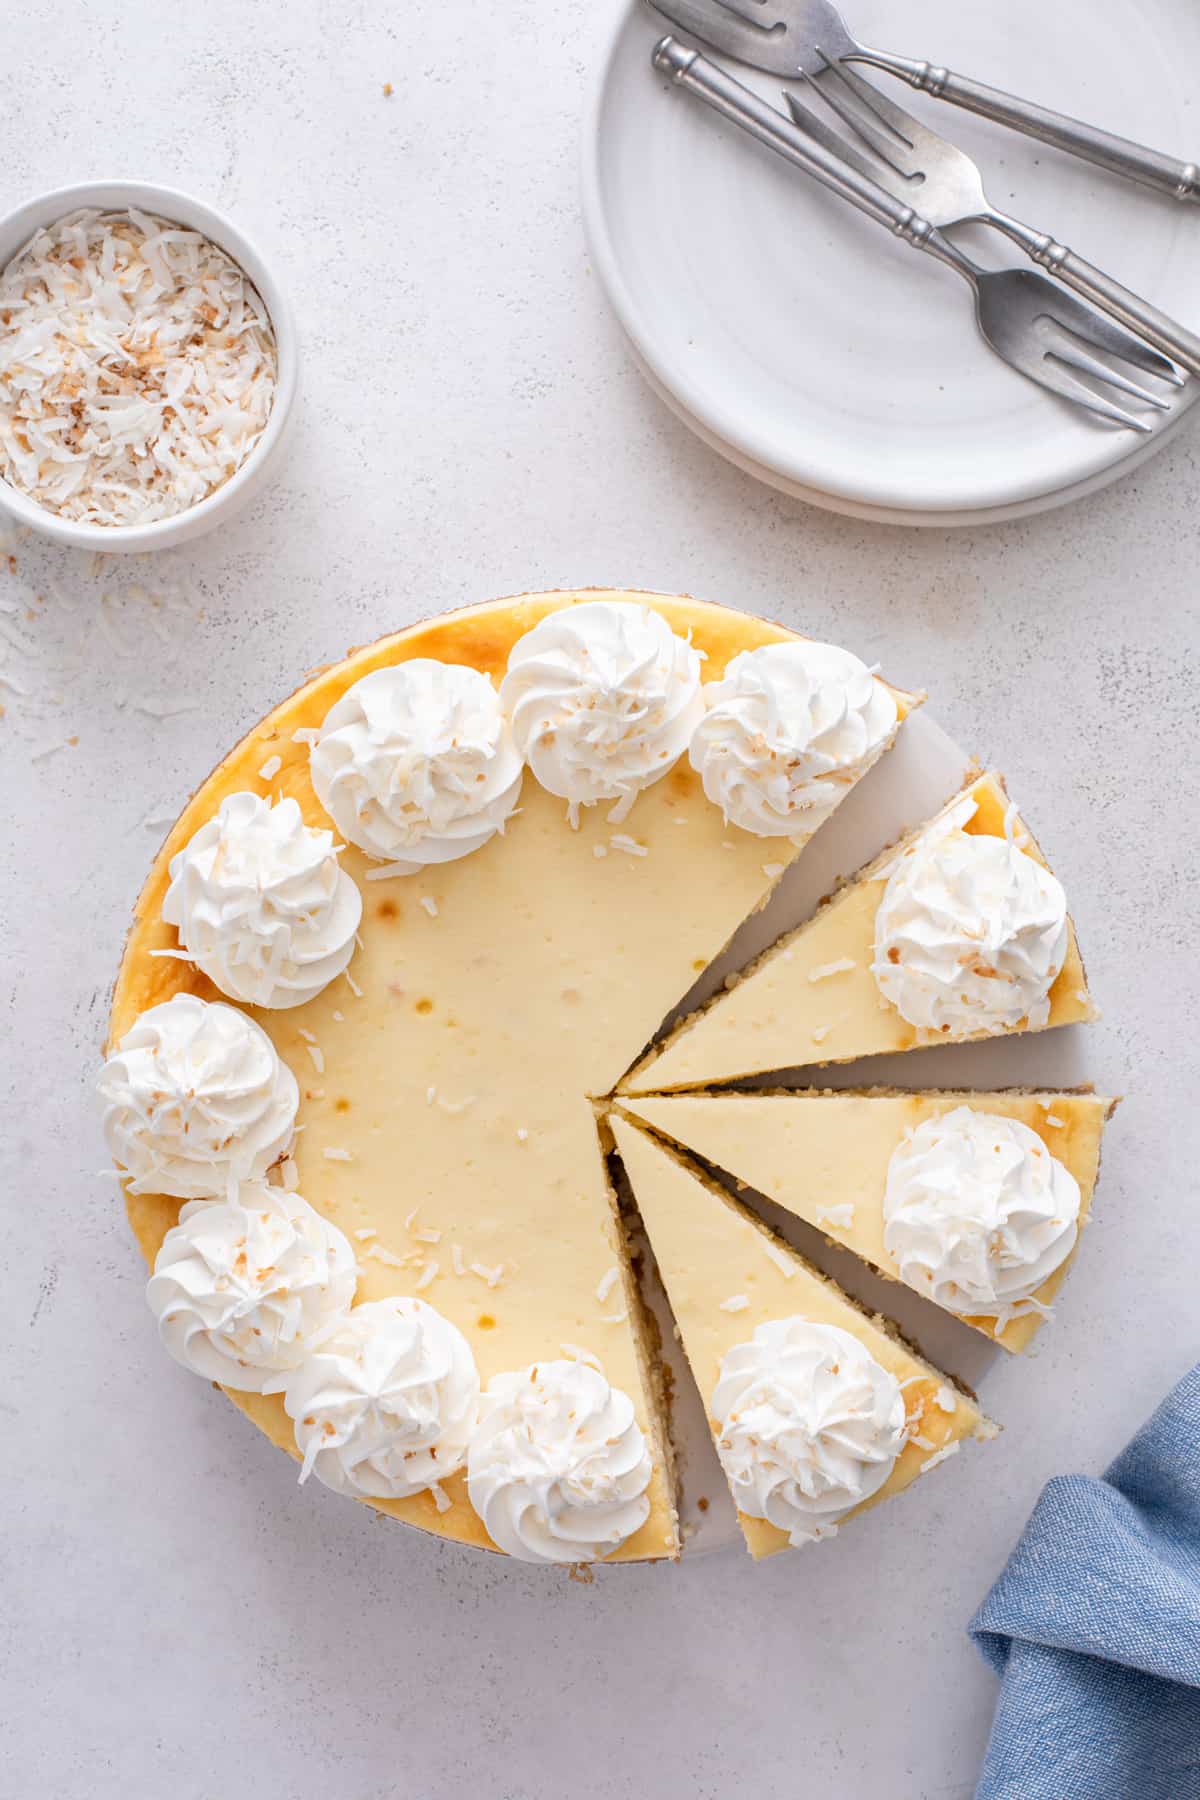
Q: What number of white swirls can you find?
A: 11